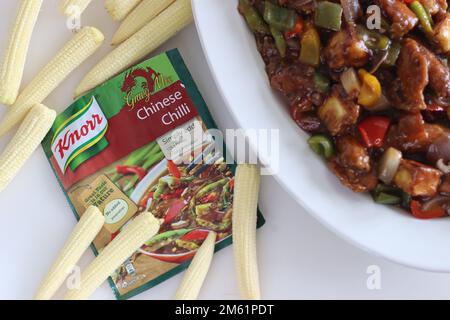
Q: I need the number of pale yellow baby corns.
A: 11